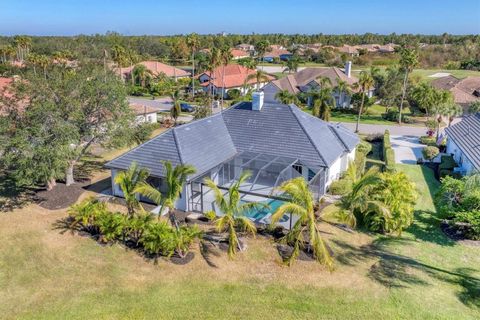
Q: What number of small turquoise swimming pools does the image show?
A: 1